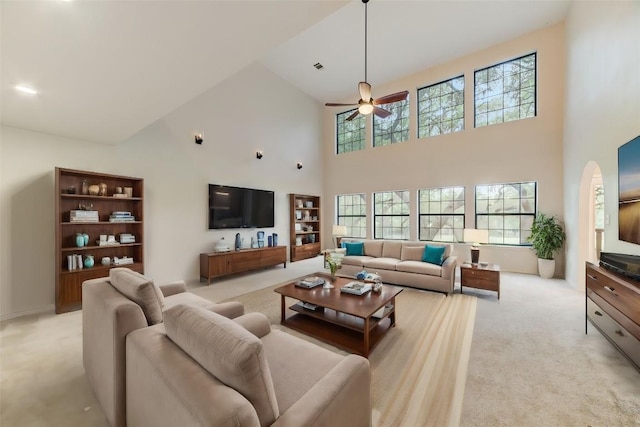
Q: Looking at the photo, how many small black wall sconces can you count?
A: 3